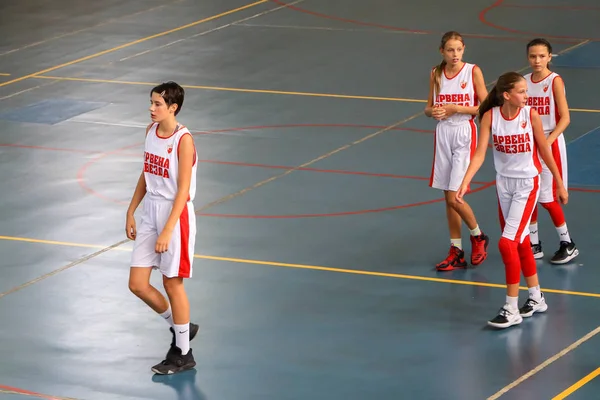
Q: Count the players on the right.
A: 3